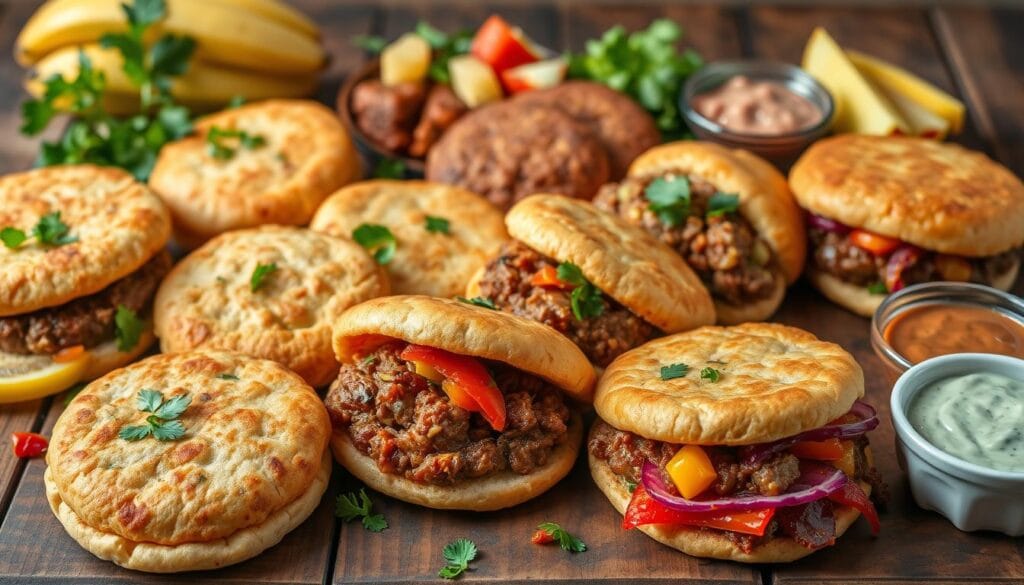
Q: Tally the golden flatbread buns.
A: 10